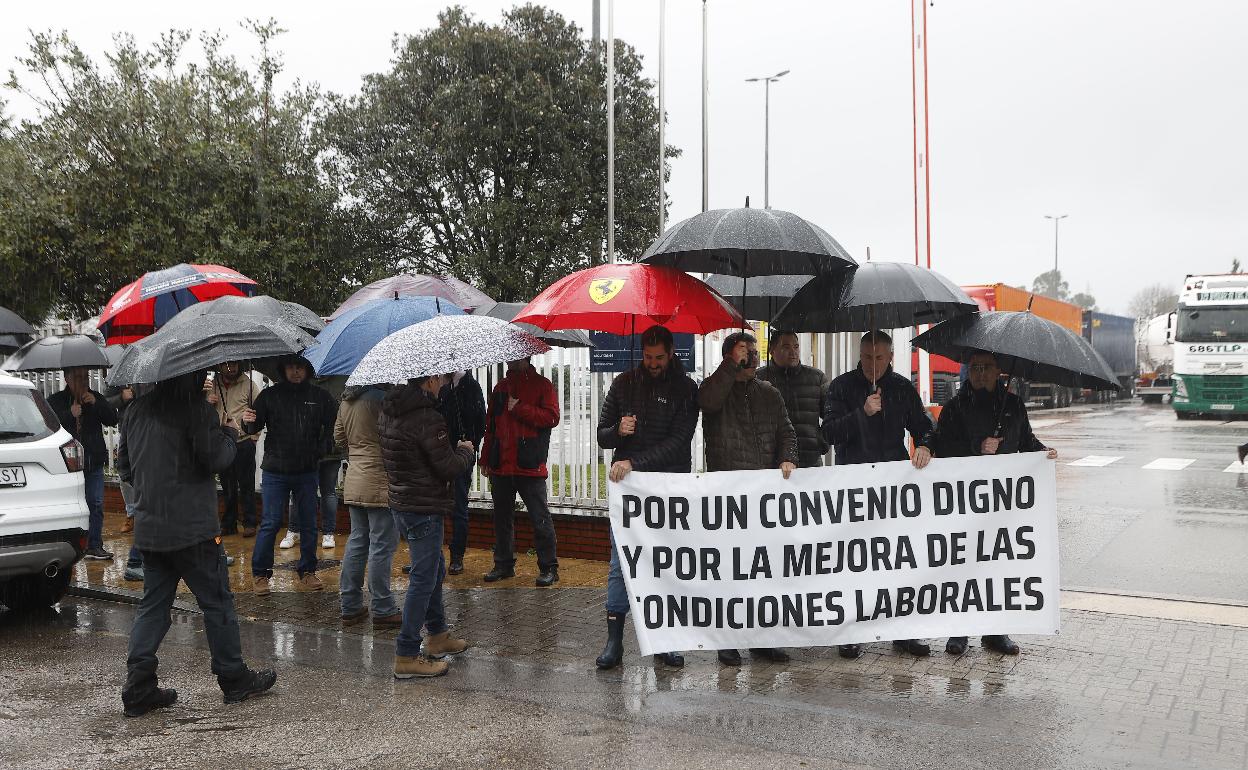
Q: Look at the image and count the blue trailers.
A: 1